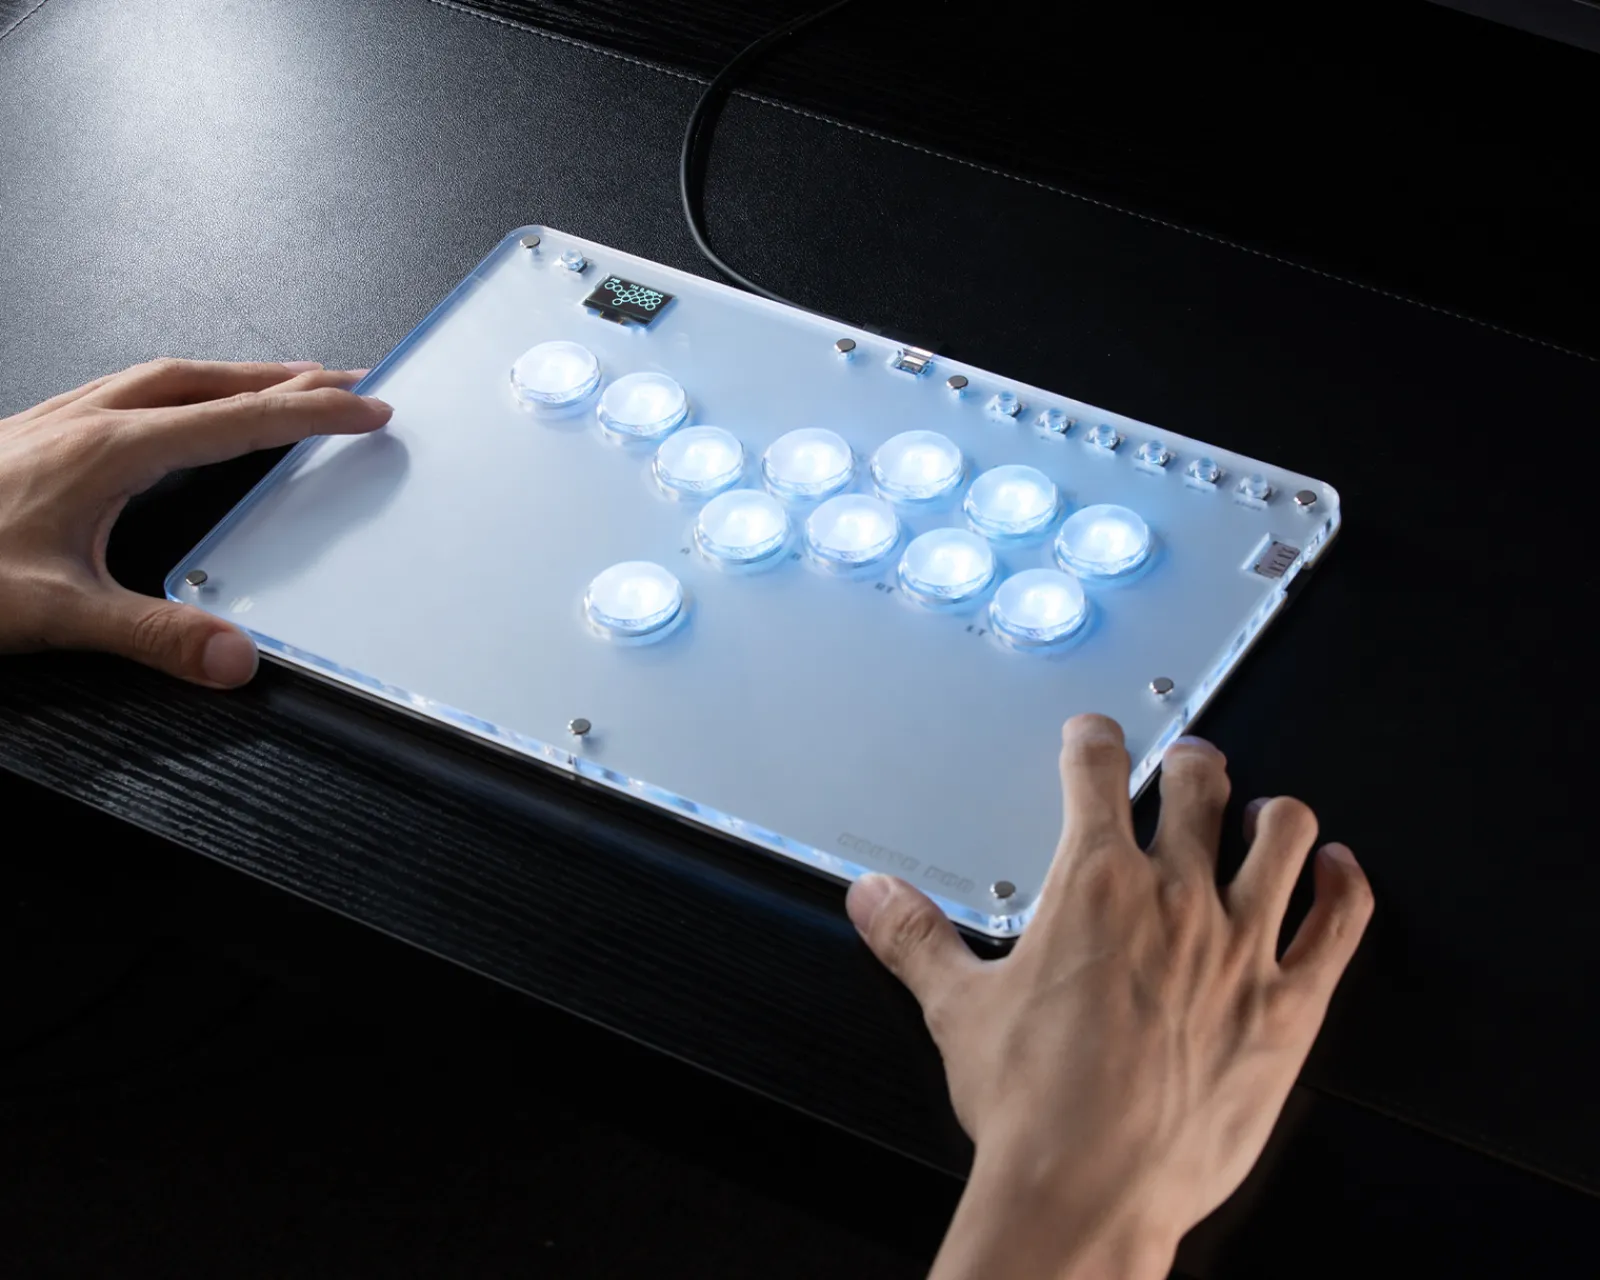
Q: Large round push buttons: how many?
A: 12